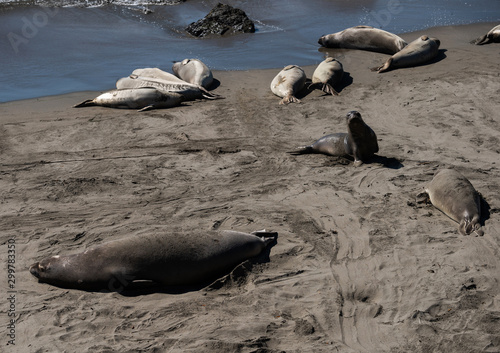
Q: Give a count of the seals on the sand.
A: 12